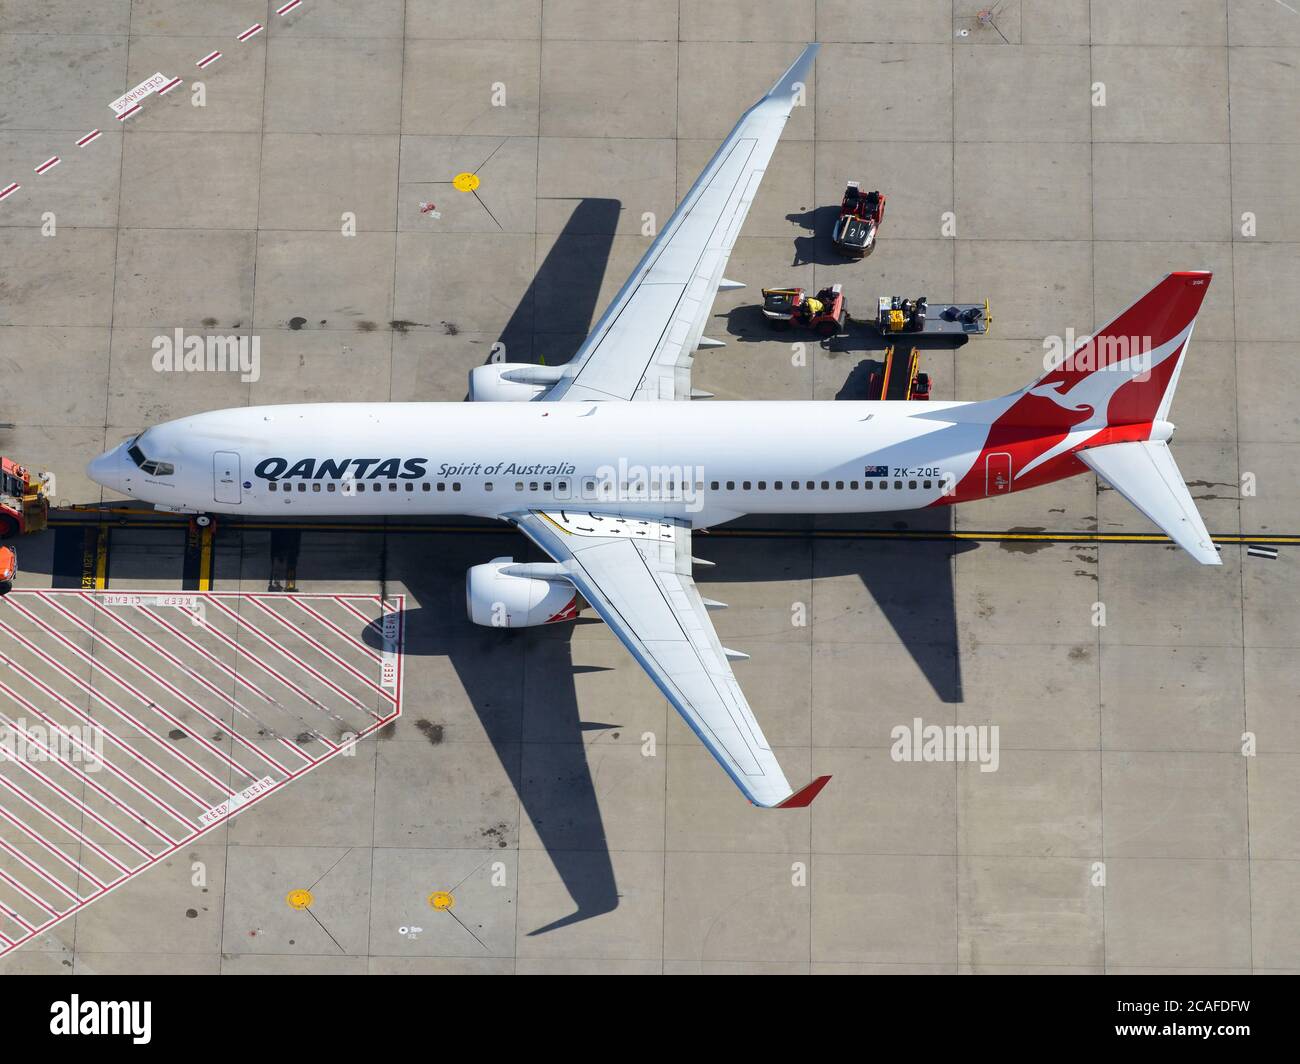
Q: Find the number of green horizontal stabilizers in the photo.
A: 0